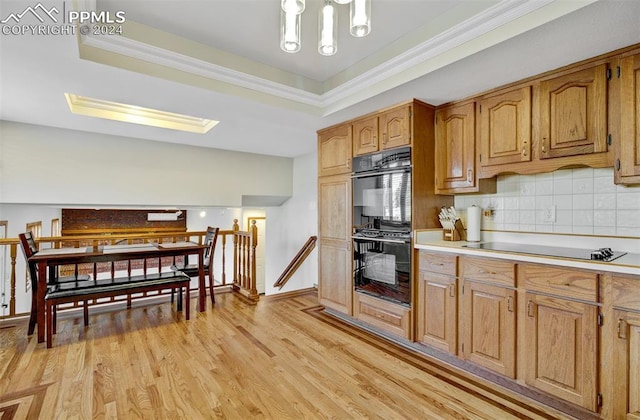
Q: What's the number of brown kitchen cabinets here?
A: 12